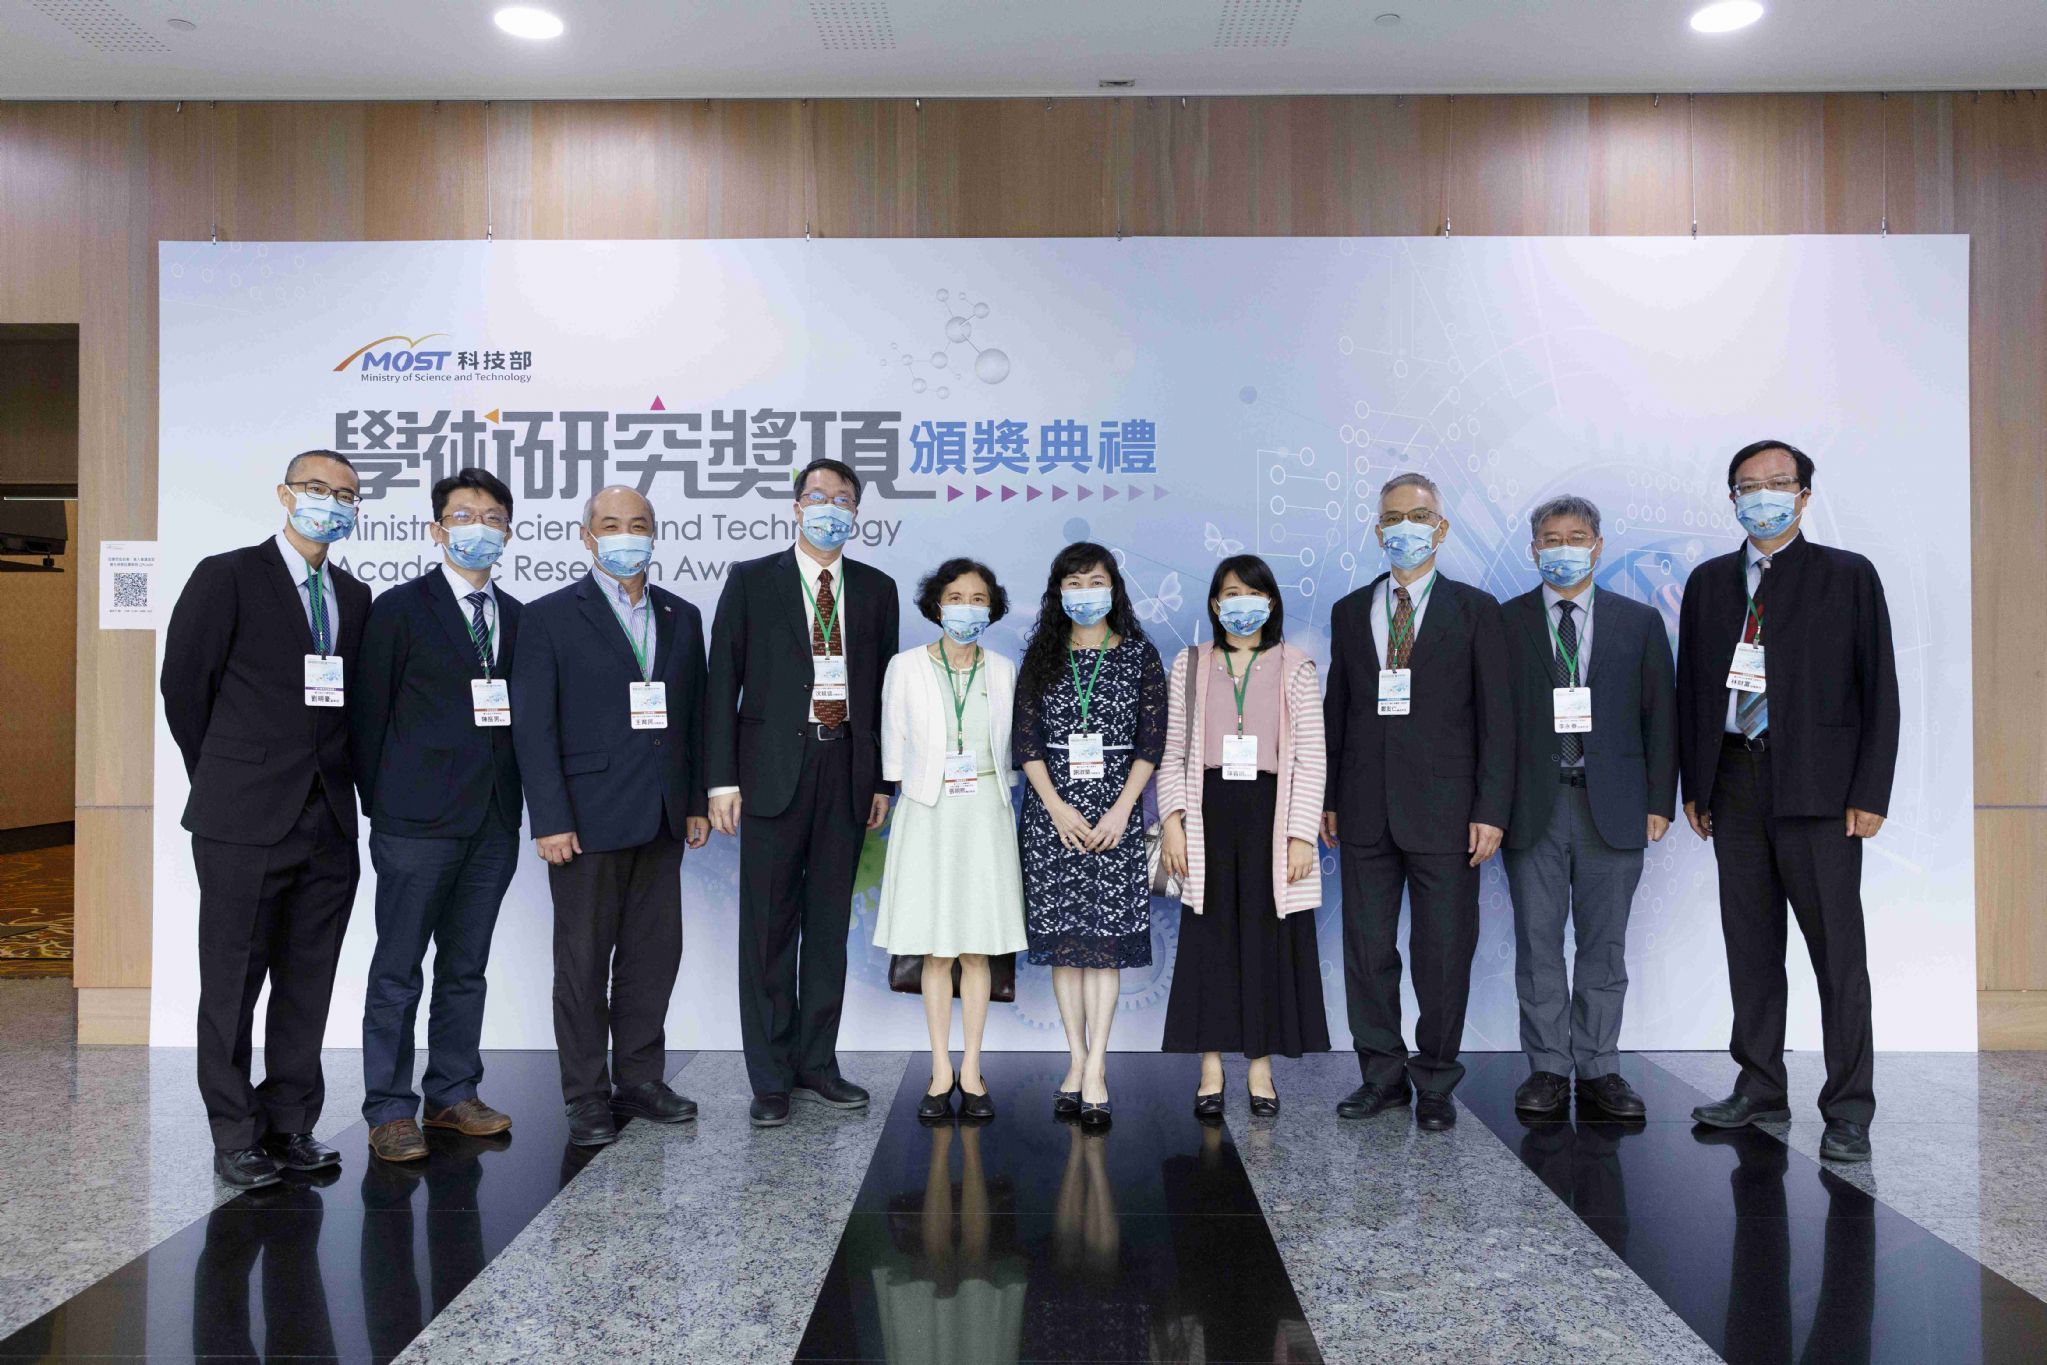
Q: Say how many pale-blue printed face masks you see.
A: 10